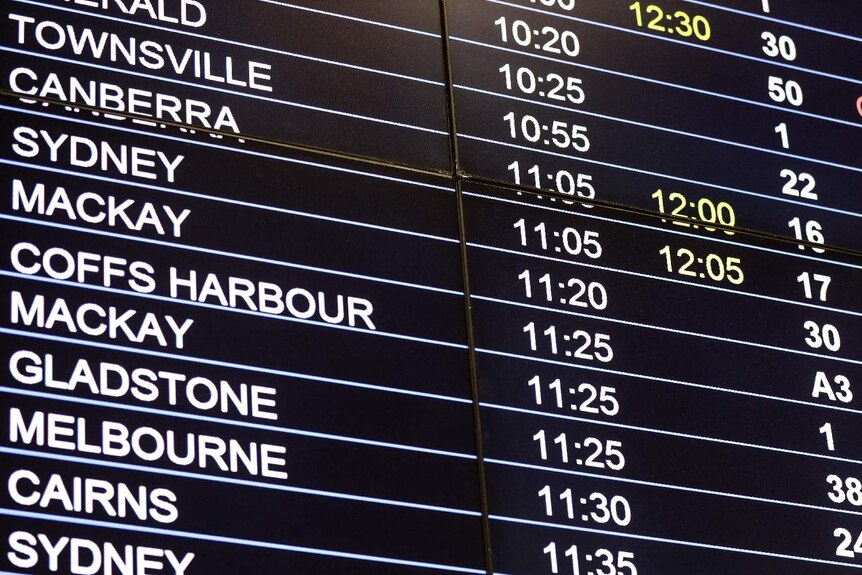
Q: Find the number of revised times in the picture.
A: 3